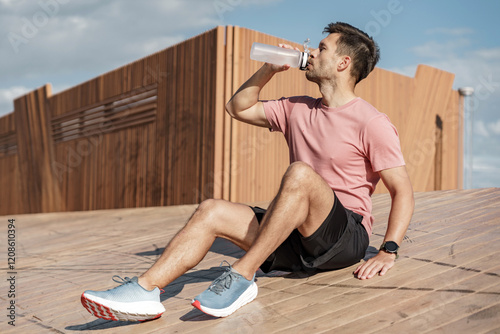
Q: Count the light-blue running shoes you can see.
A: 2